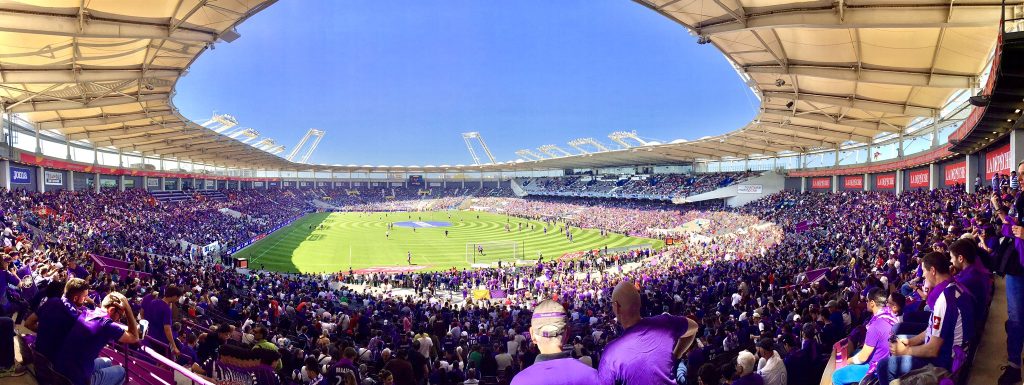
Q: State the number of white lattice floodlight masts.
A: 10